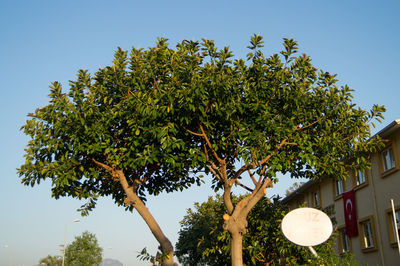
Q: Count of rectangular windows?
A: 7